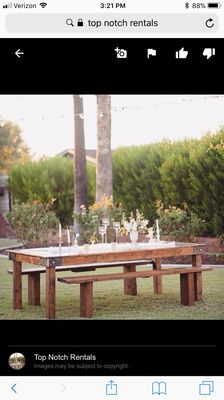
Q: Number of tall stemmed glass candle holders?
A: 3